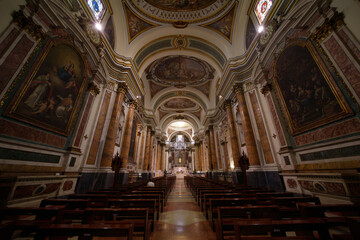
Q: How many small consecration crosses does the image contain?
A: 2